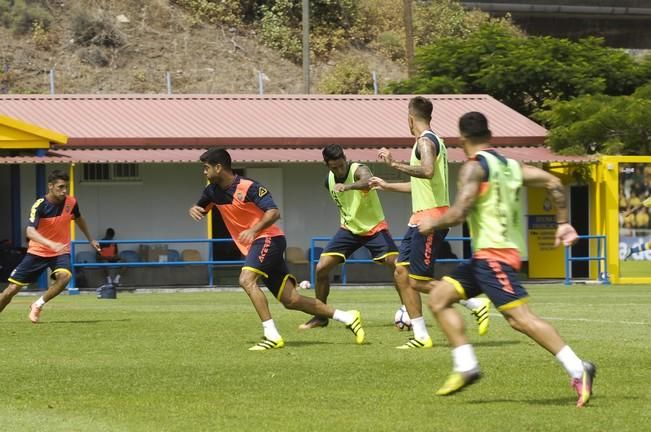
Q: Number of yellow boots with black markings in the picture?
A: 4